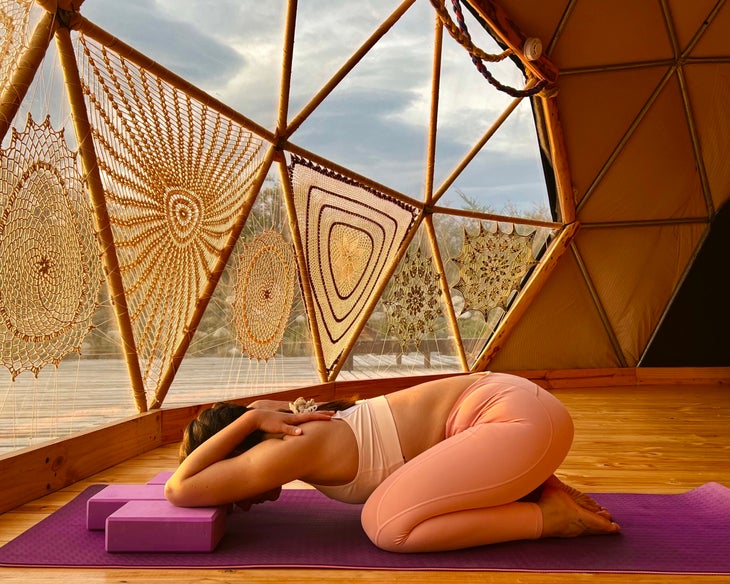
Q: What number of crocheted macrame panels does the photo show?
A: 7